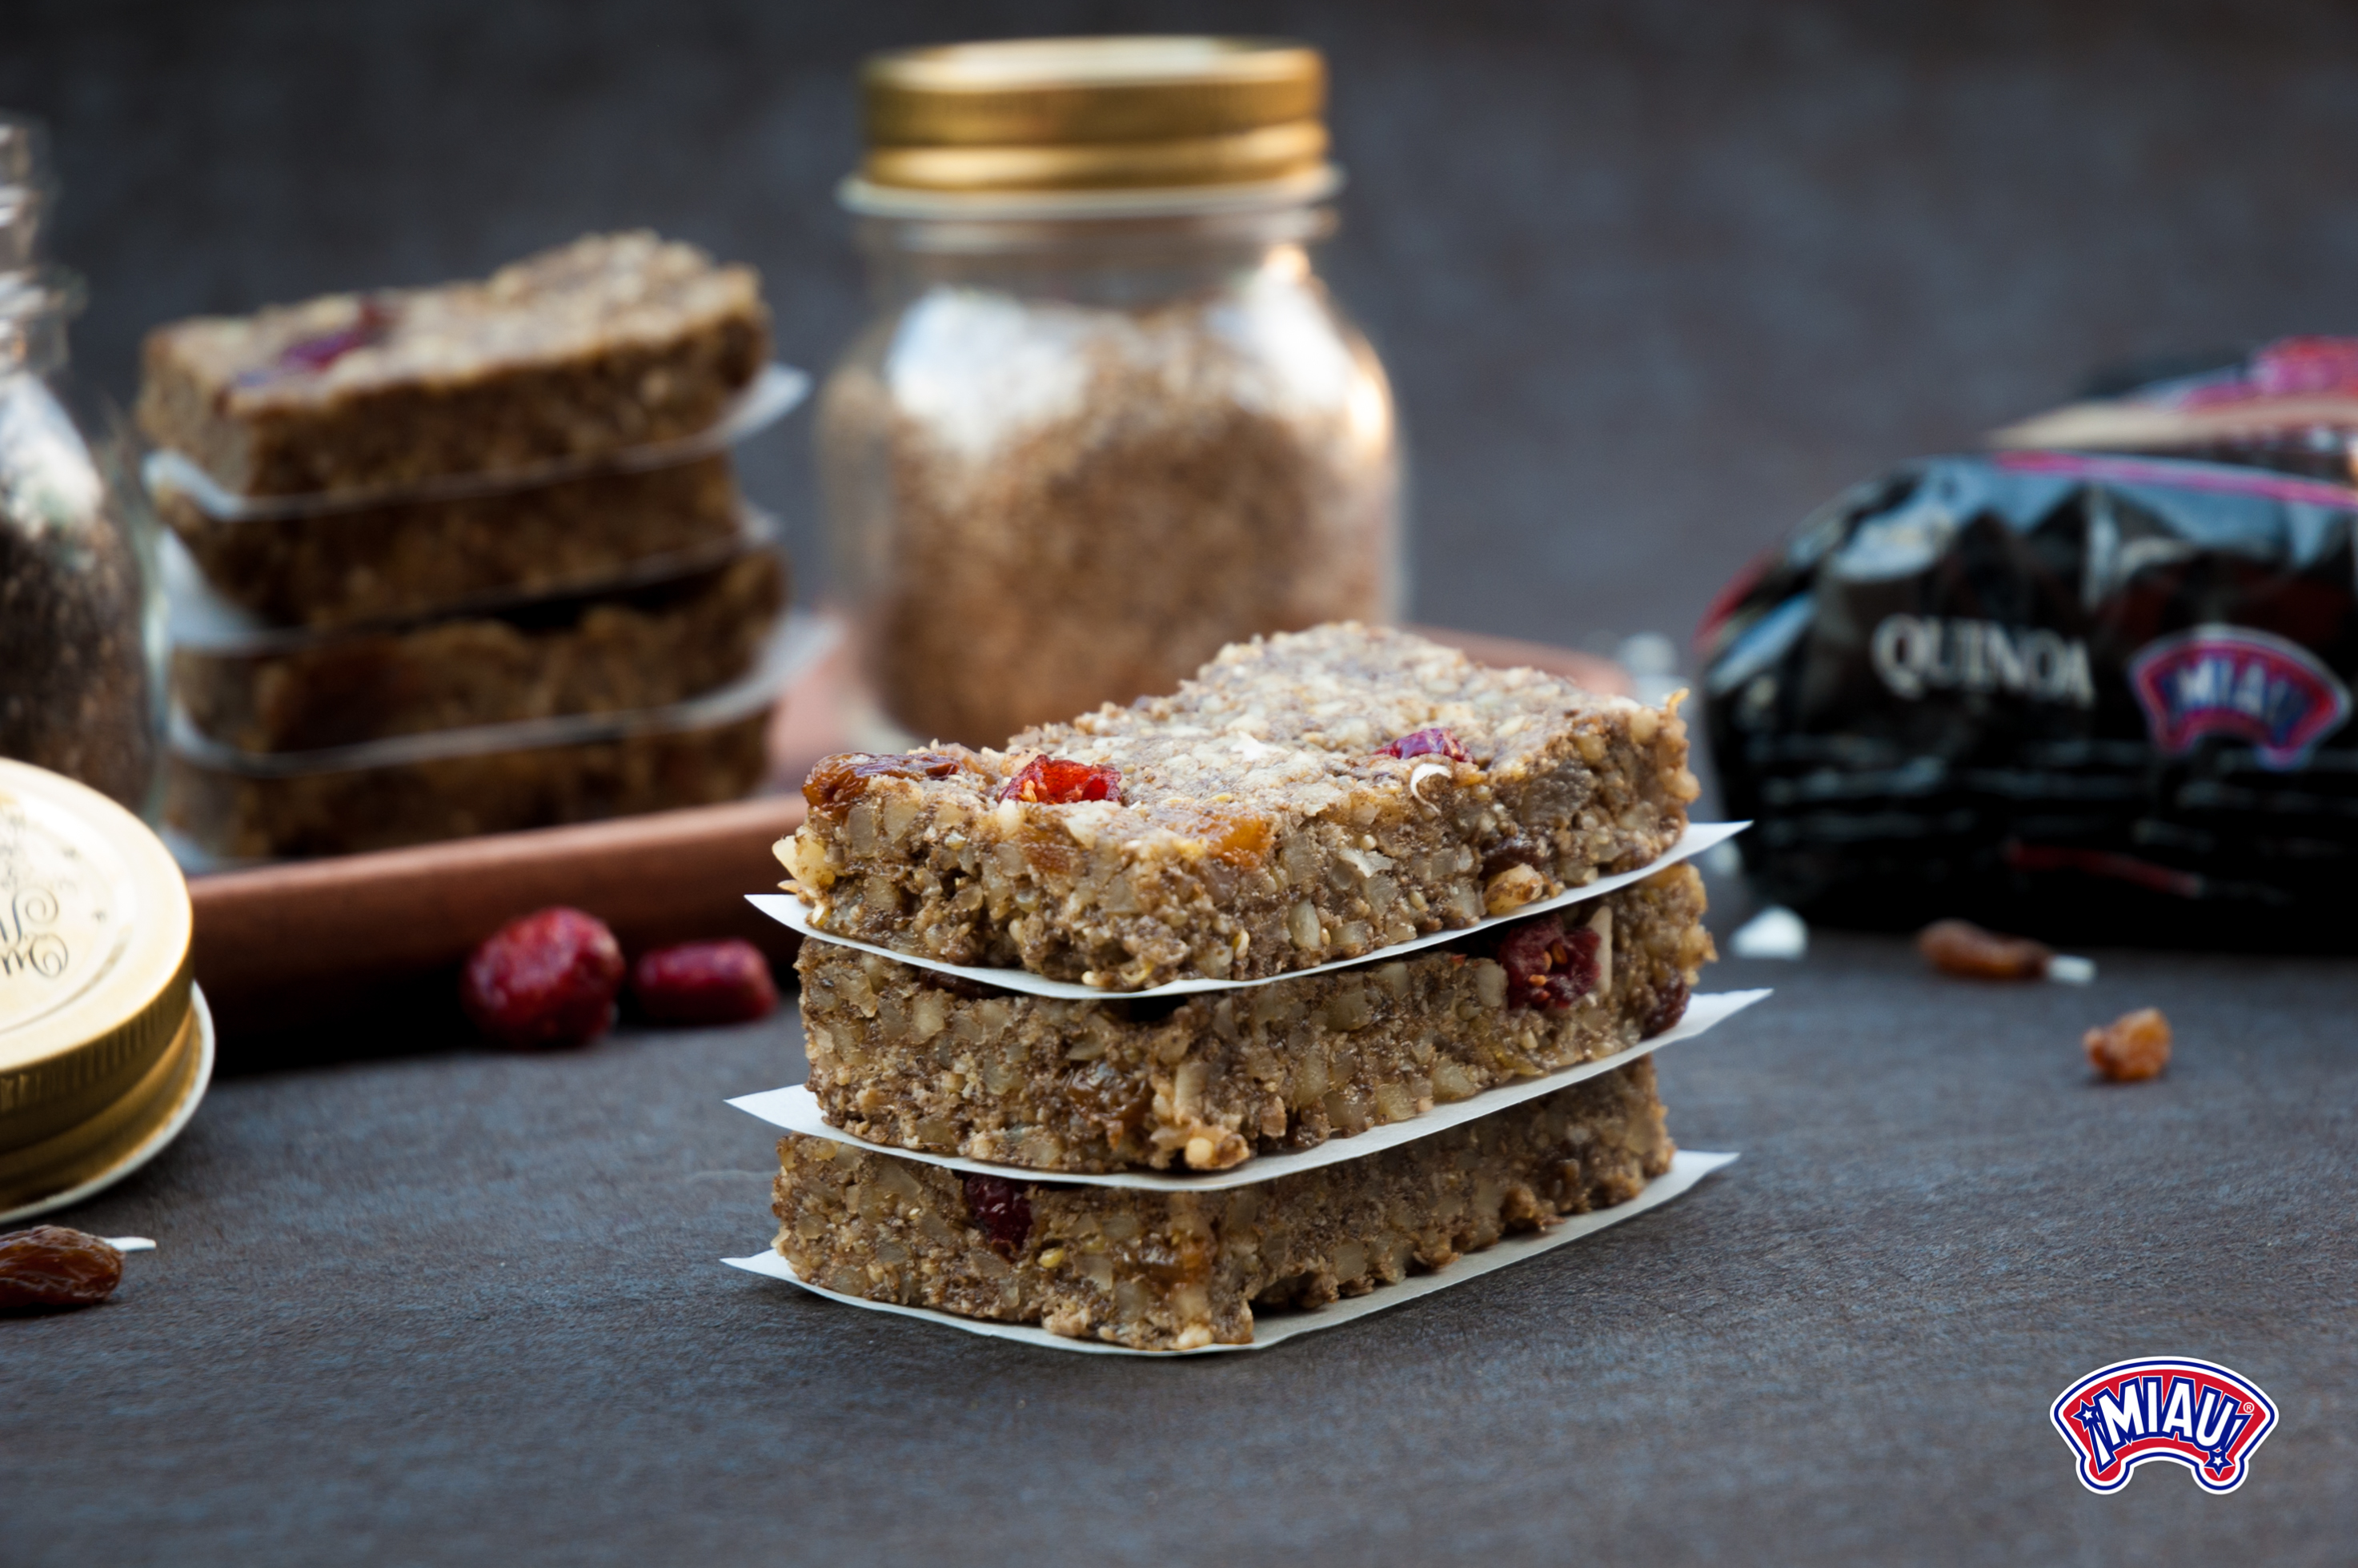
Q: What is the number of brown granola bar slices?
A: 7